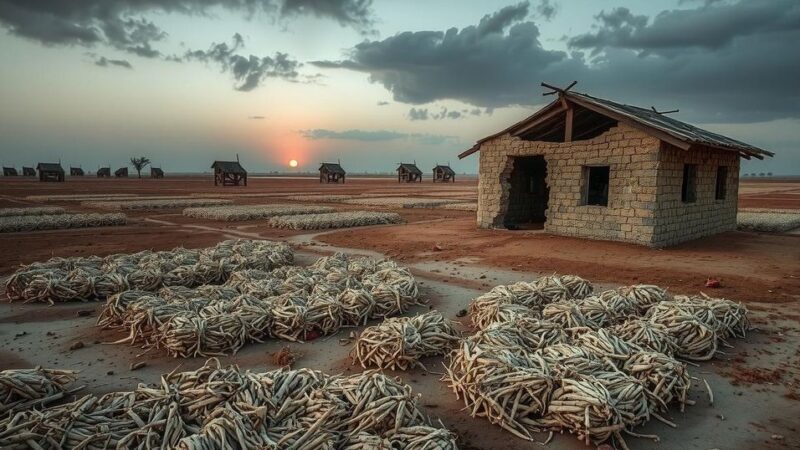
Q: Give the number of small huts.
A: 11